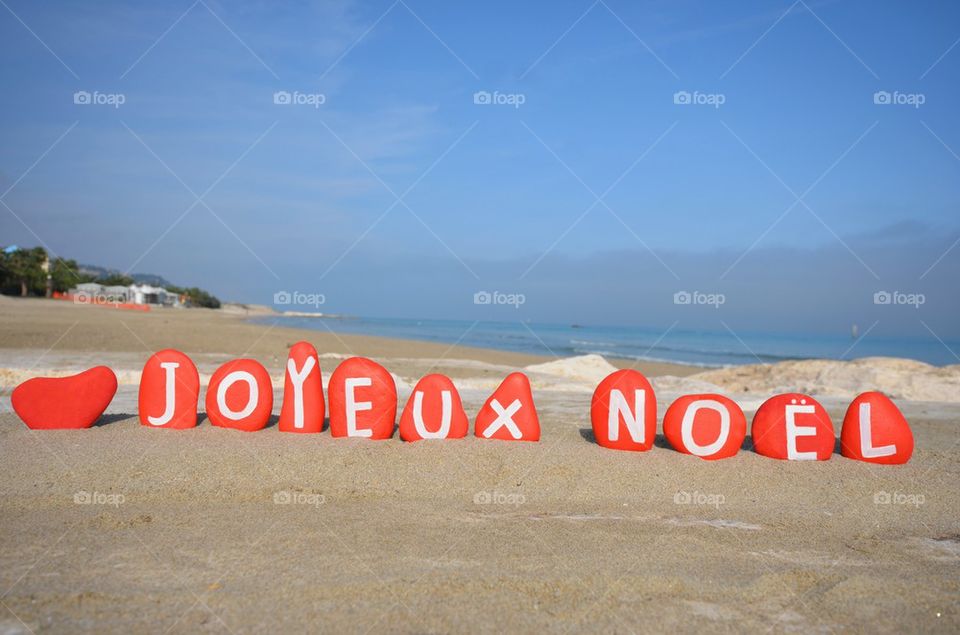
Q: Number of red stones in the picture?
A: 11